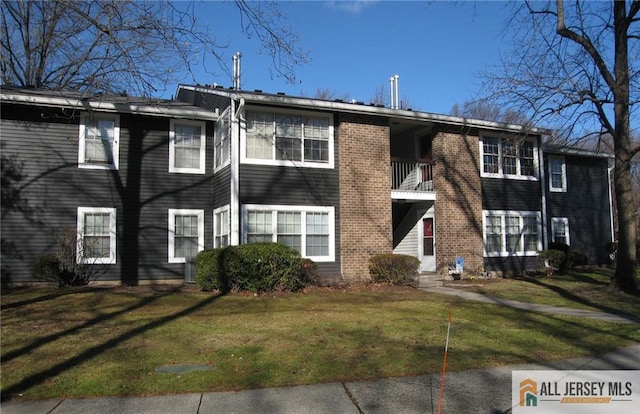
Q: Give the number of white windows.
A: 12